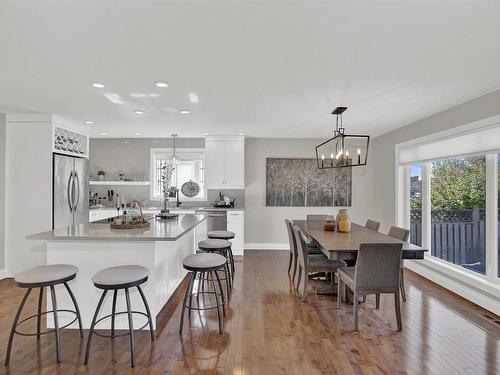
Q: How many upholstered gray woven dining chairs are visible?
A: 6